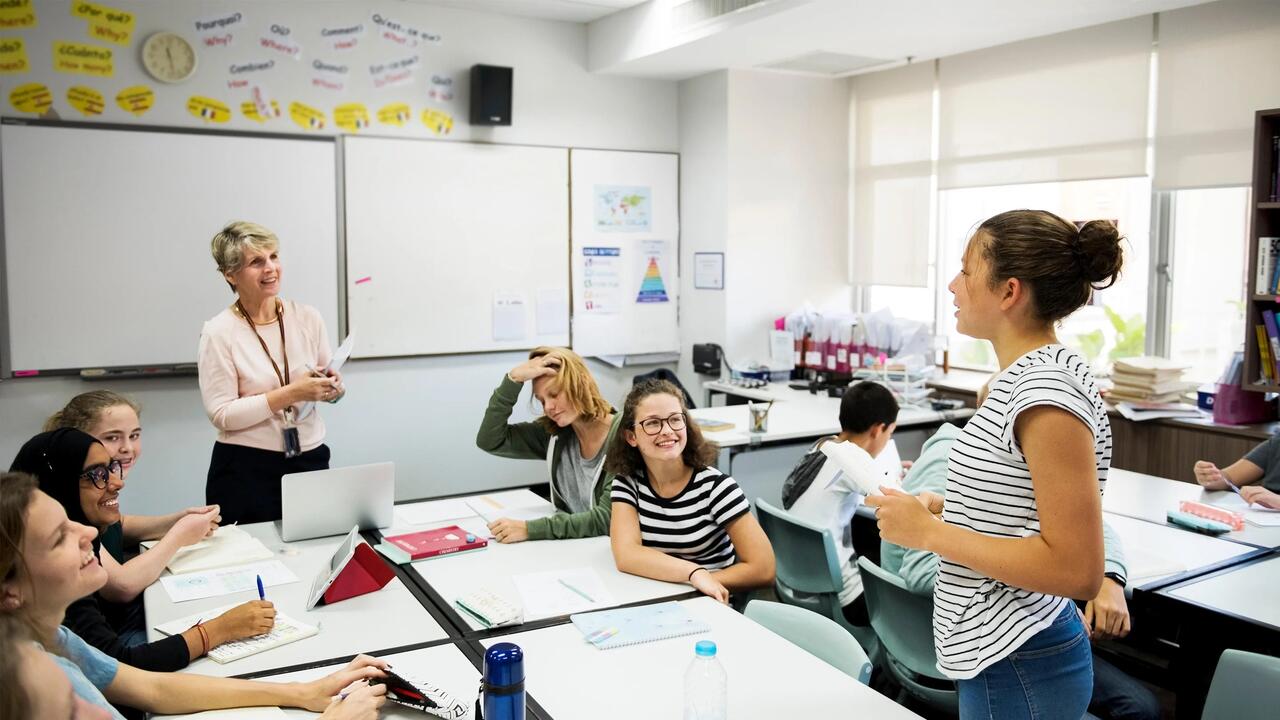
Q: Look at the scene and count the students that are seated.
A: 9